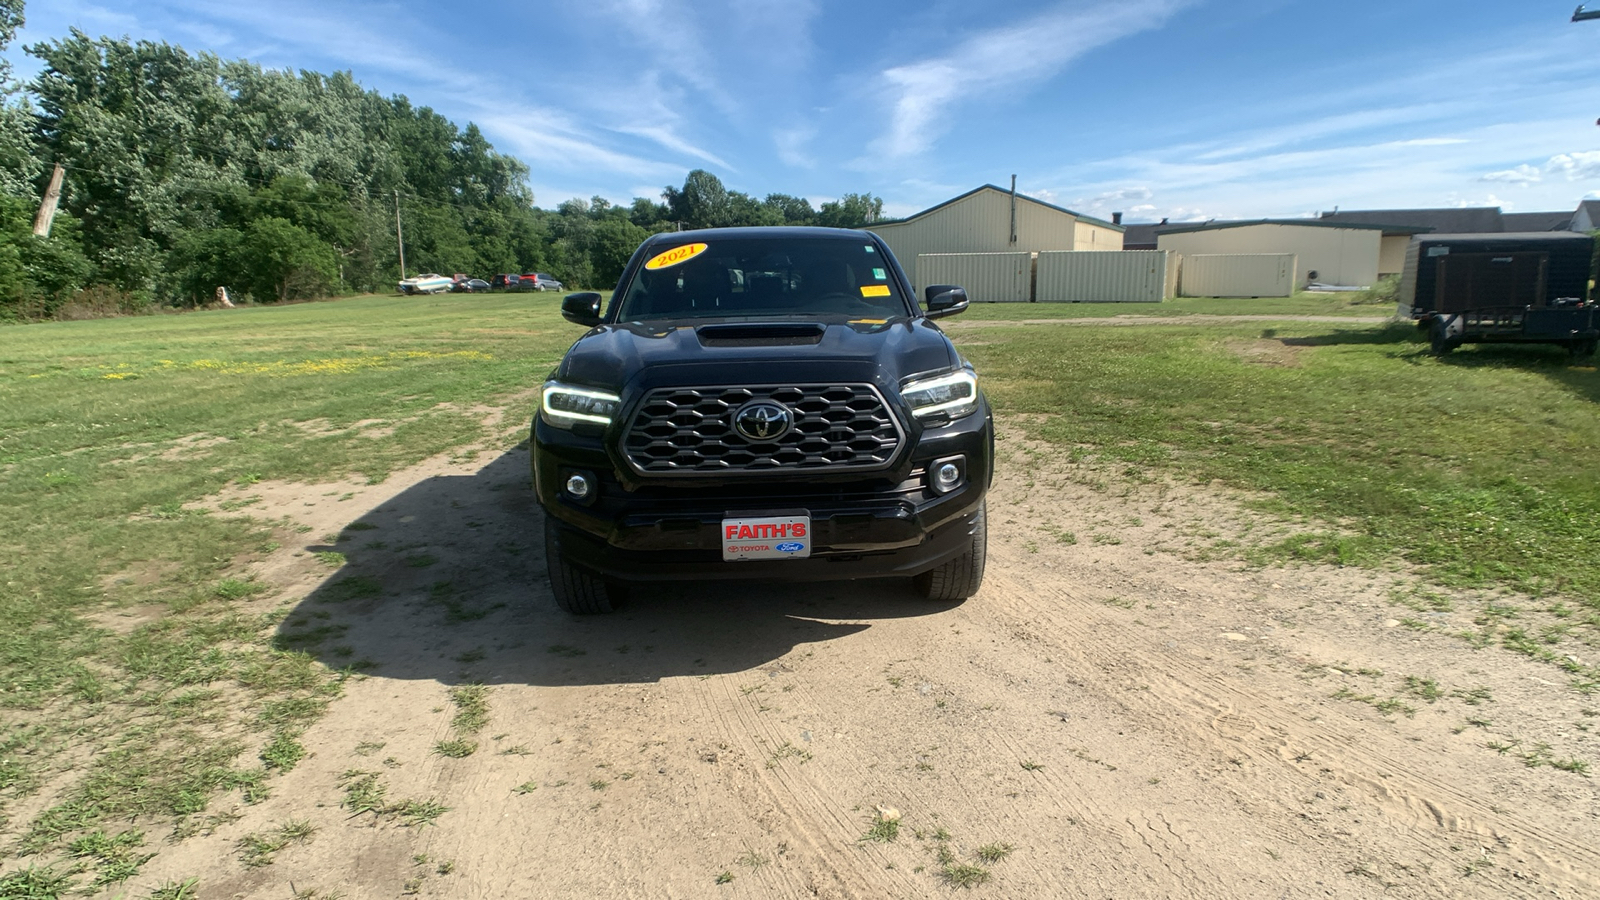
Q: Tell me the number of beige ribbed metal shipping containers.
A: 3